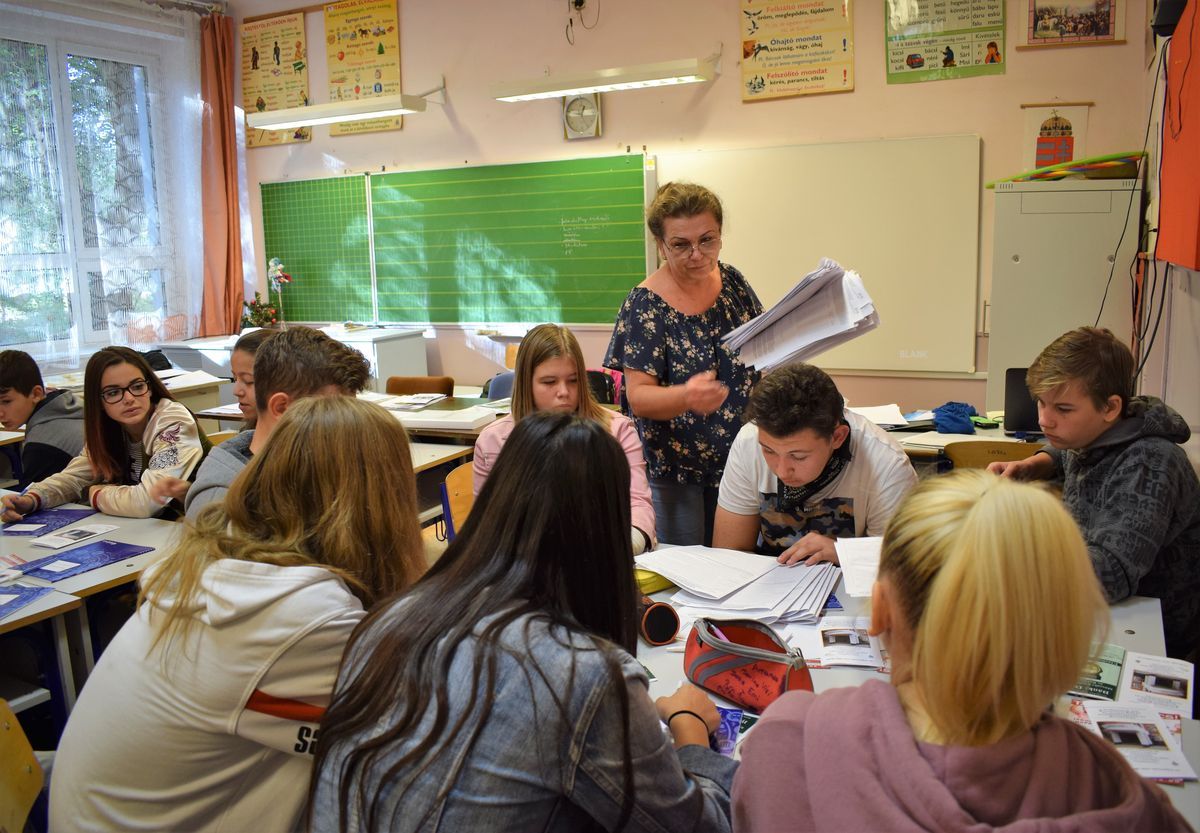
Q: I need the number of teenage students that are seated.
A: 10